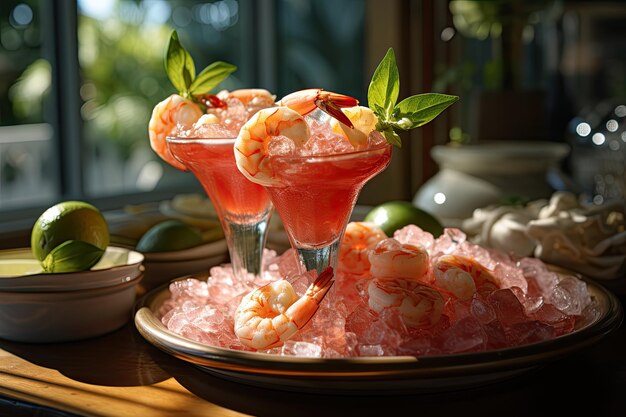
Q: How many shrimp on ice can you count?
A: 5